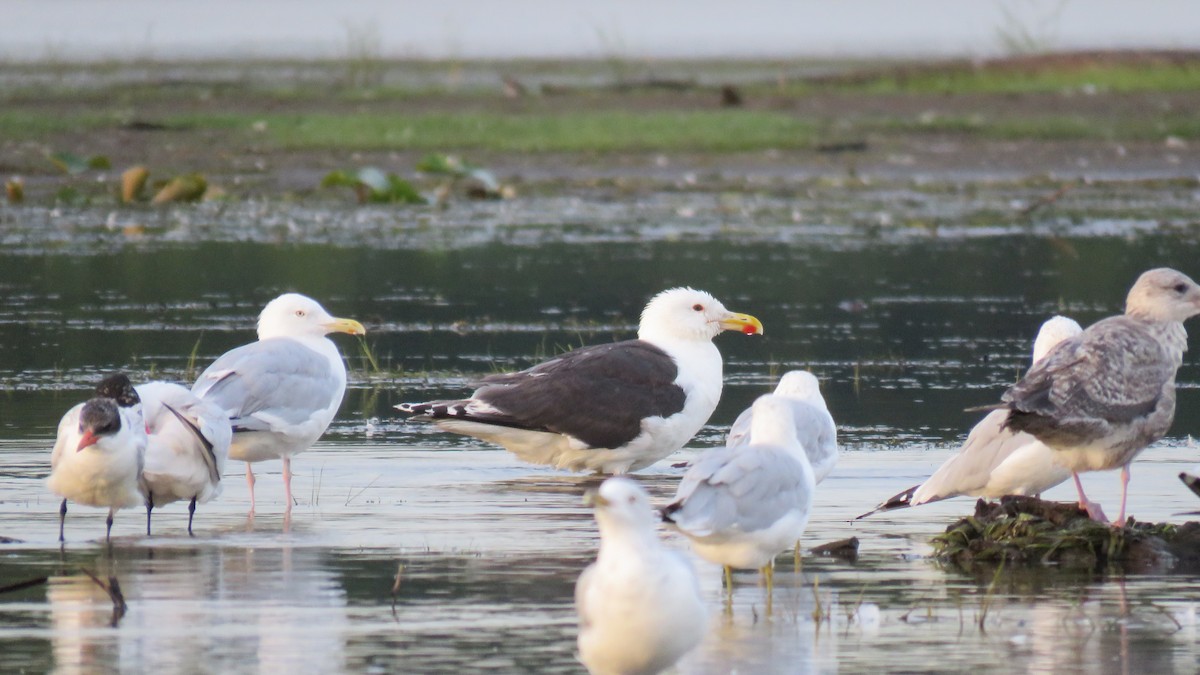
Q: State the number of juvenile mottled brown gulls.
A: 1